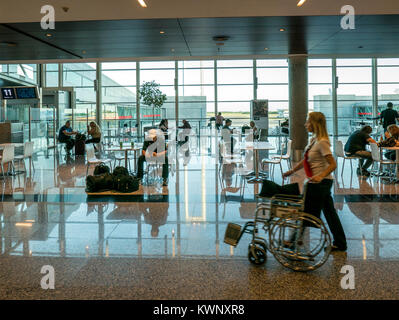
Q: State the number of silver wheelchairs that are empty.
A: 1